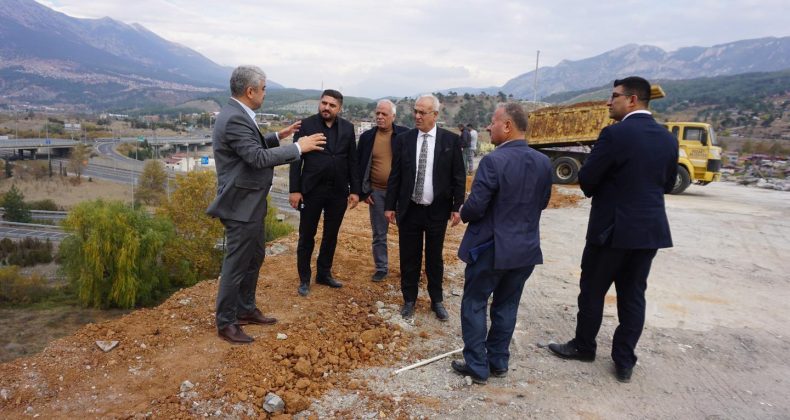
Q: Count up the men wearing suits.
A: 5